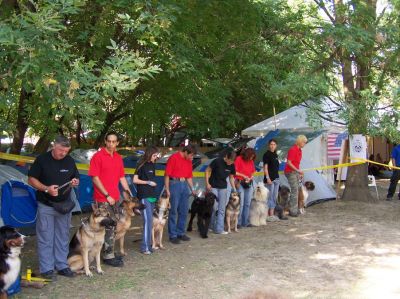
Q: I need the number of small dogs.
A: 0